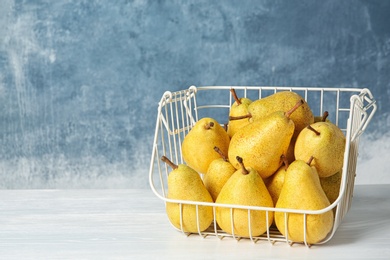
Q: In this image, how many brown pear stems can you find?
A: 12